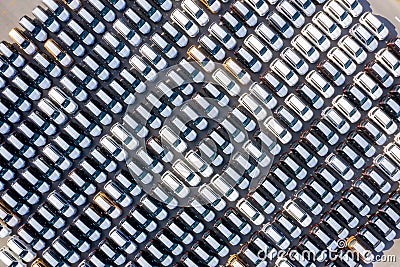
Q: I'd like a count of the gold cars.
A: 11